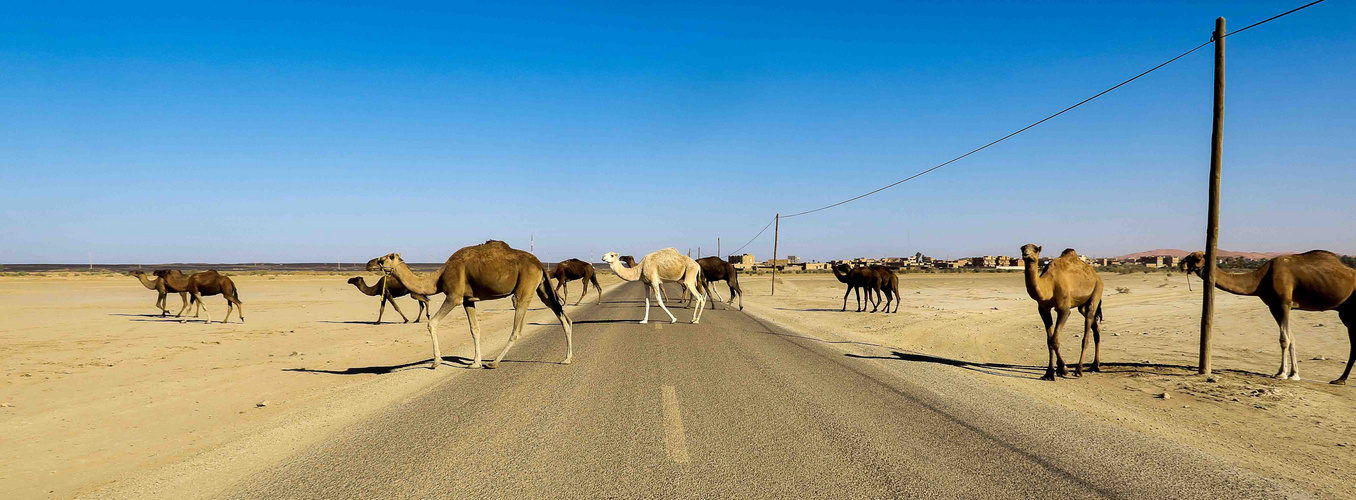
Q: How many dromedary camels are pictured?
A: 12